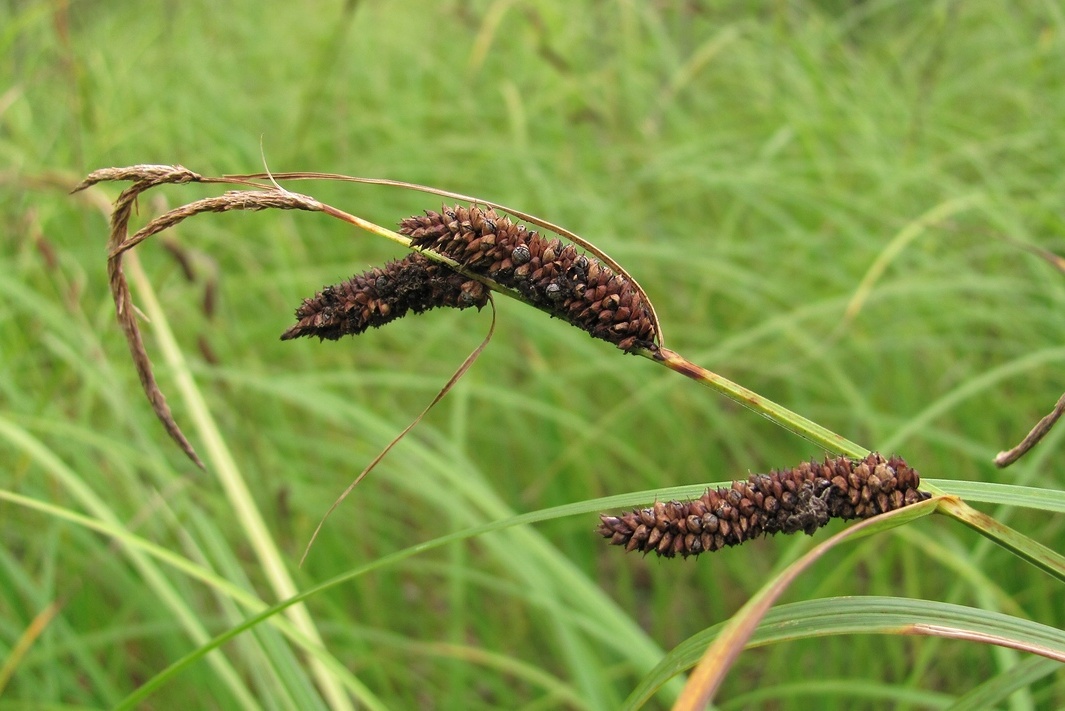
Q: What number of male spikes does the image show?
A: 3